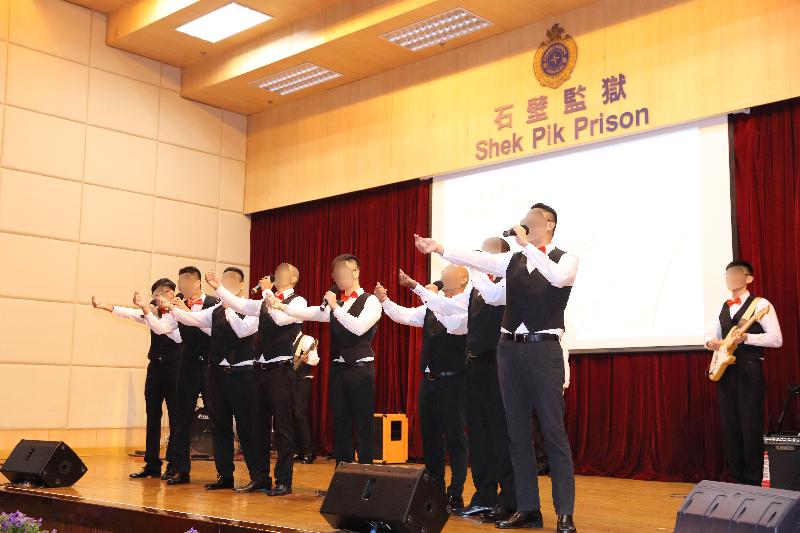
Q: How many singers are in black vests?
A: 8